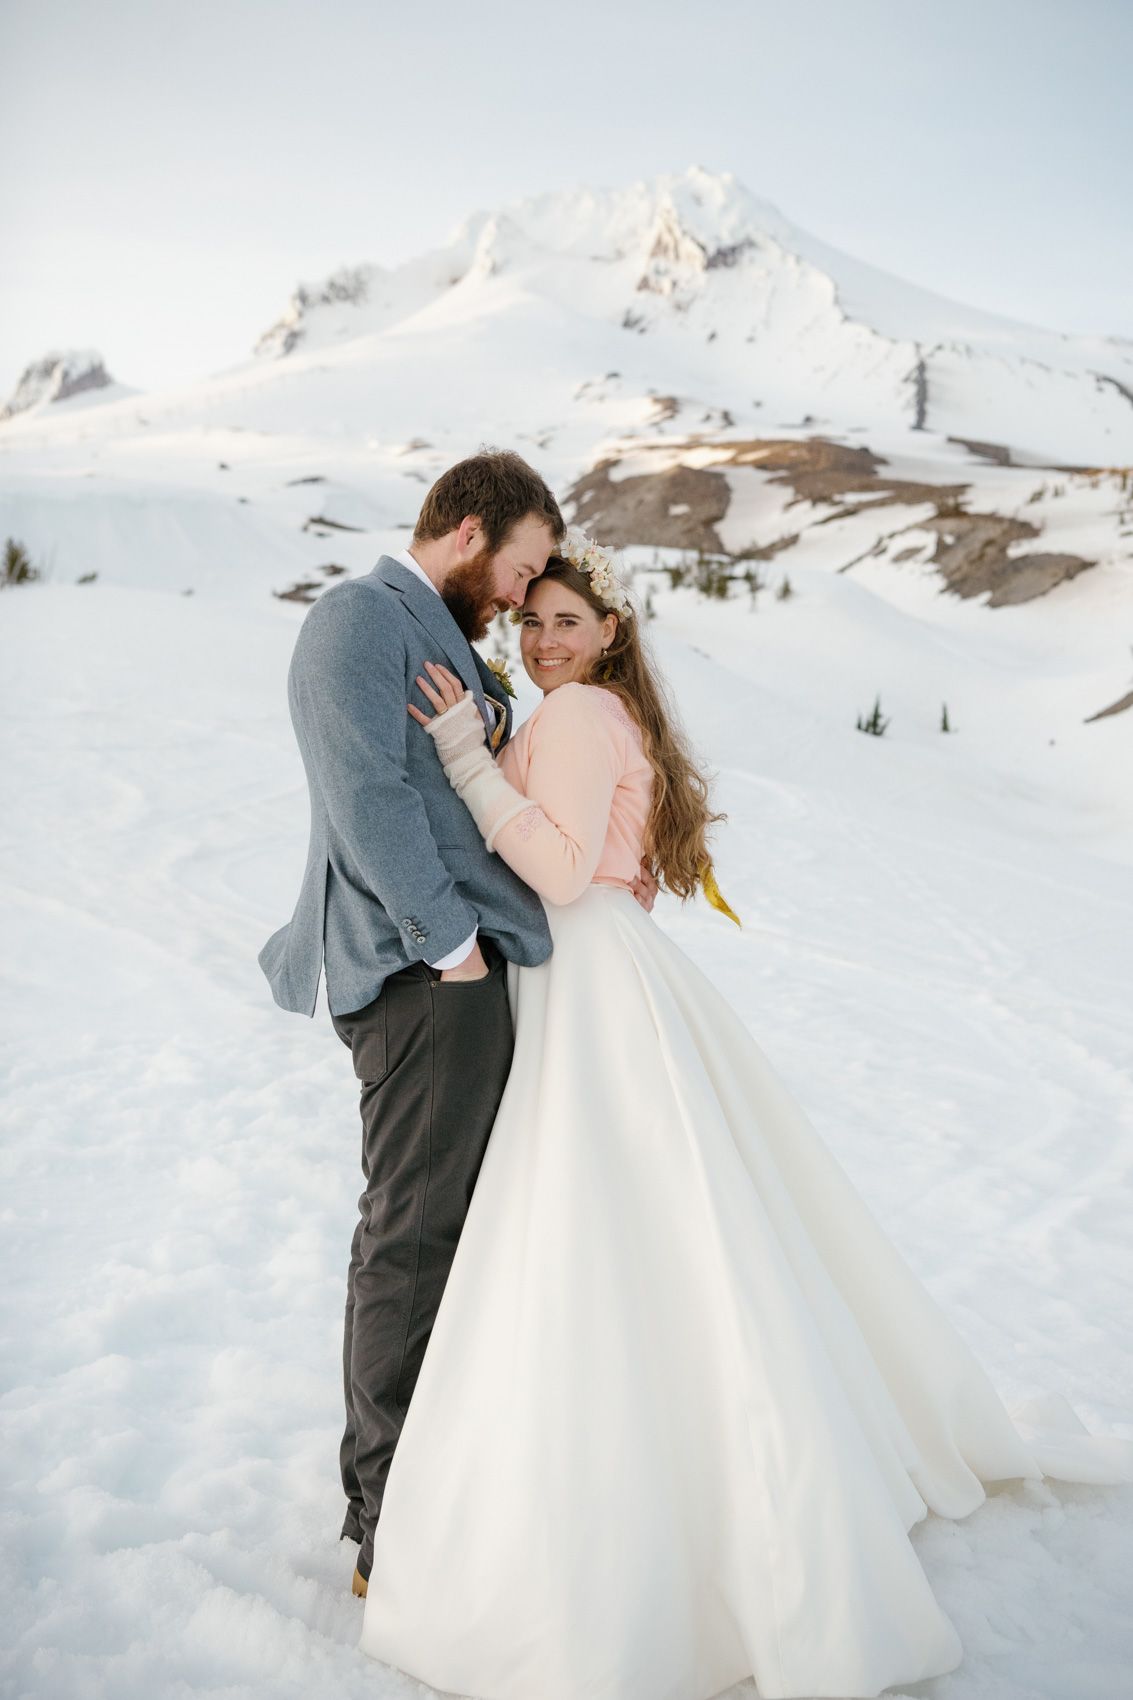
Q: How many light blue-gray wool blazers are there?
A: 1